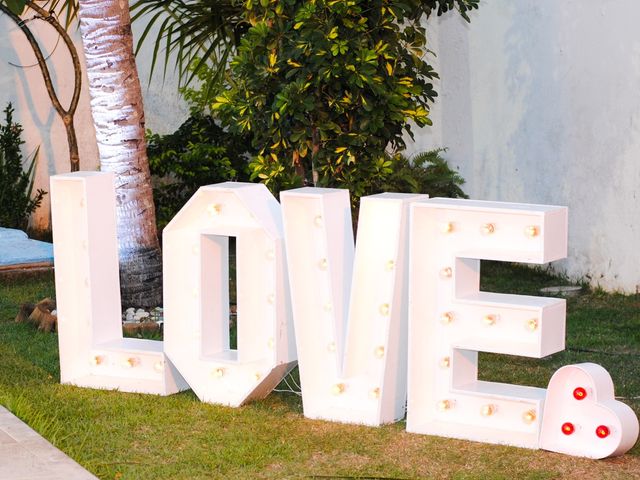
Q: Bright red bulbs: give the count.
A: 3